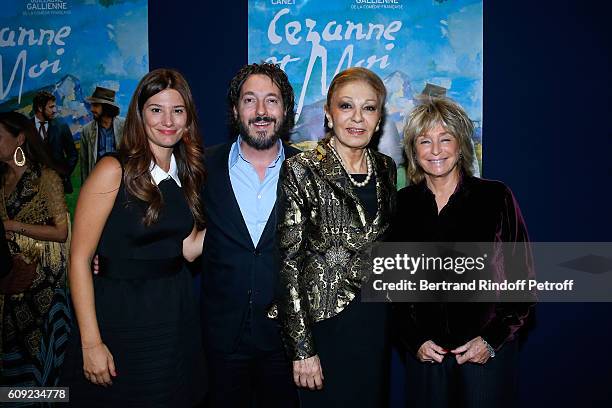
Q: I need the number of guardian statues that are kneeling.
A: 0